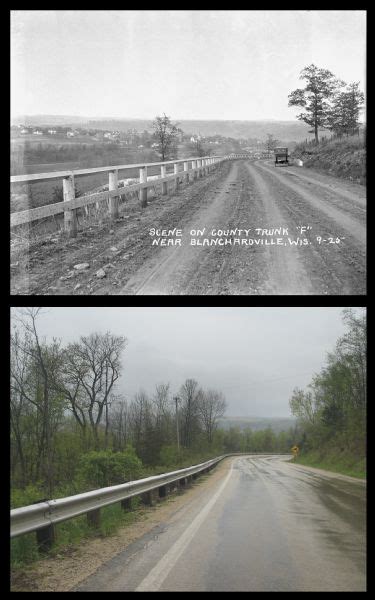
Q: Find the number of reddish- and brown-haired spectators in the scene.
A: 0